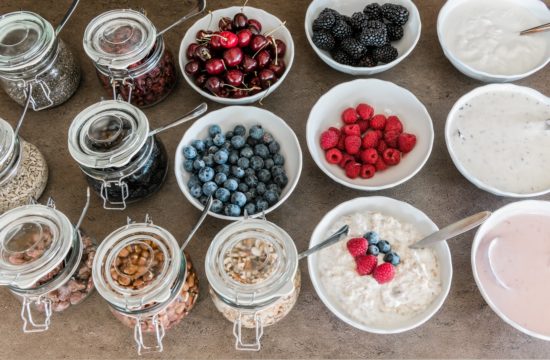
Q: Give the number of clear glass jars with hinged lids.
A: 7